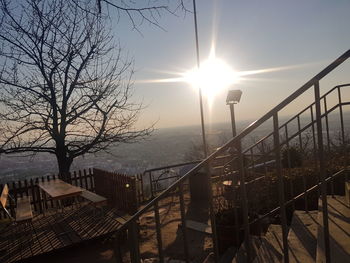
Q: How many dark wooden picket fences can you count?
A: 1